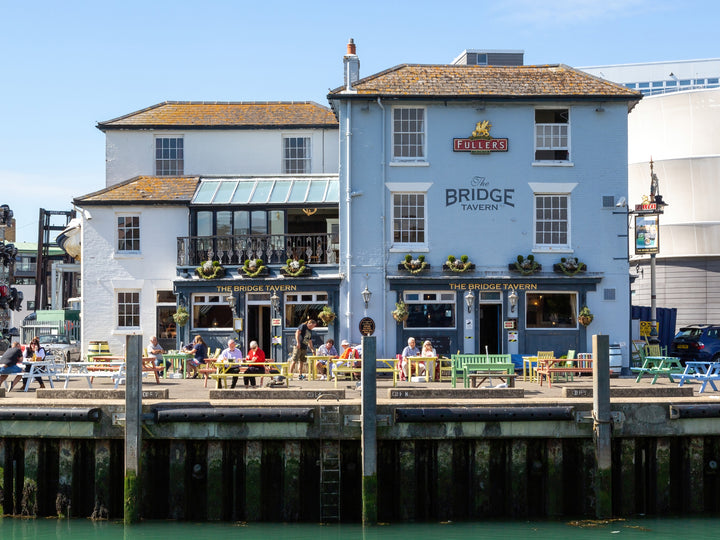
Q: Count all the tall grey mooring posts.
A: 3